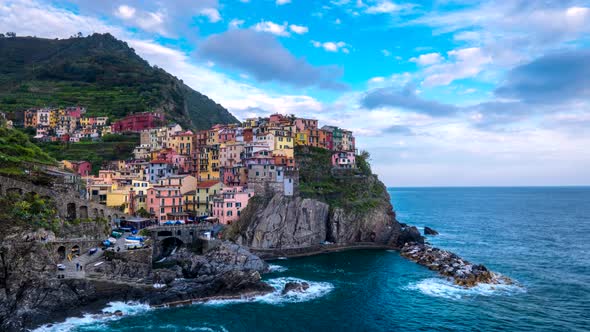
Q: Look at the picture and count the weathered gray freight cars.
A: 0